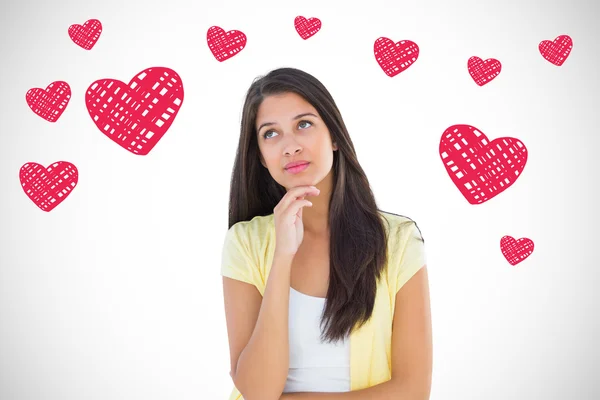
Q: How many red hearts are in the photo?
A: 11